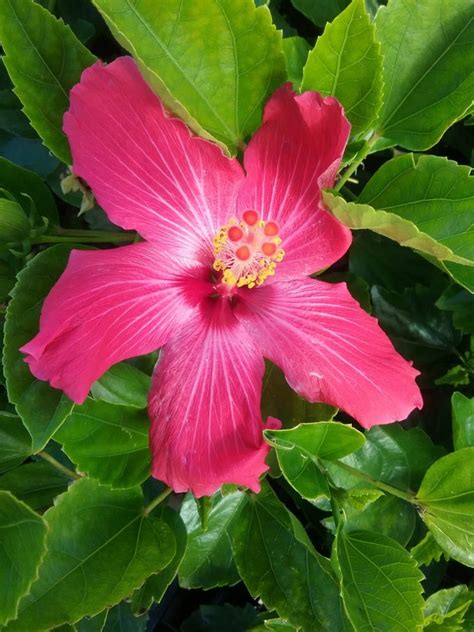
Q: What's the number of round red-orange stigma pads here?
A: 5